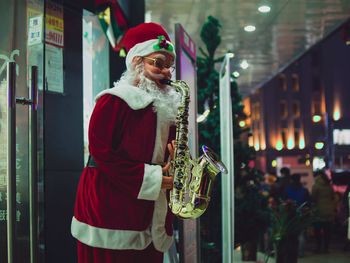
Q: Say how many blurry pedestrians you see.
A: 3